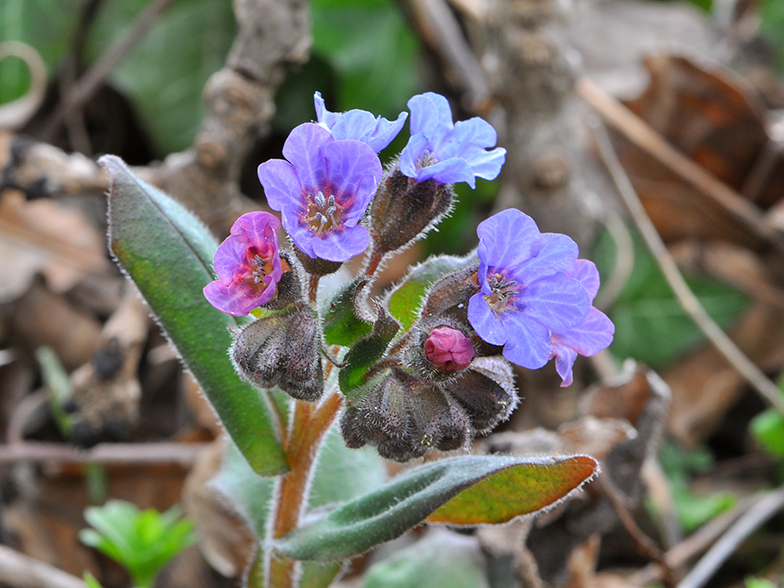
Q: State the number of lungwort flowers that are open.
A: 6